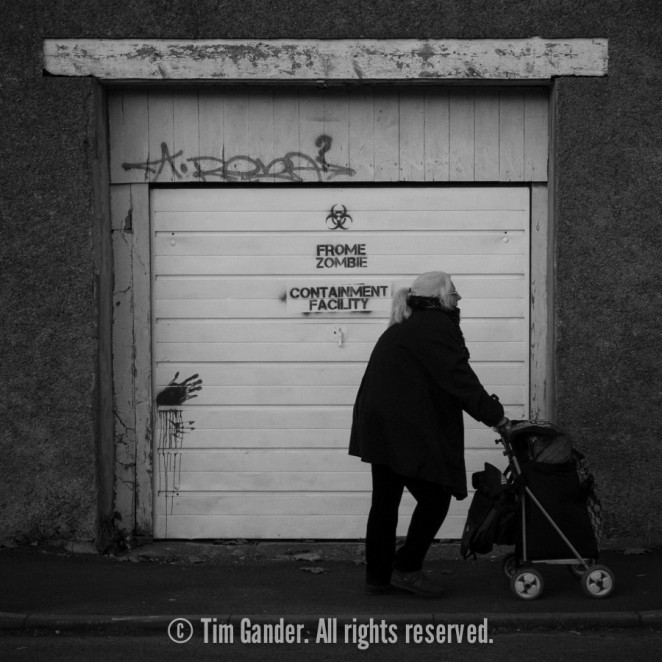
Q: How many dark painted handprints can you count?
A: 1